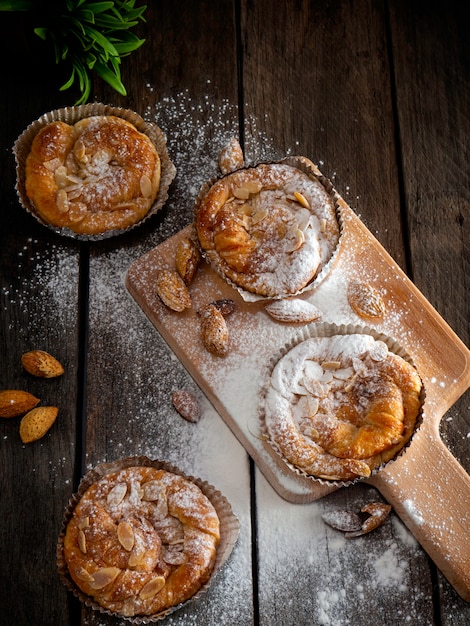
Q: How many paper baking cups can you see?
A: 4